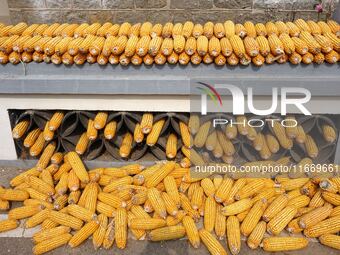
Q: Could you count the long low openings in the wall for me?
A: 1